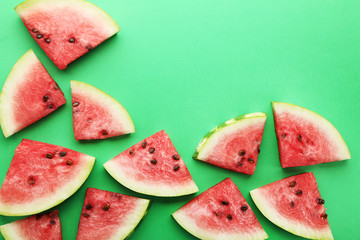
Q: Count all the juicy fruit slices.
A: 11